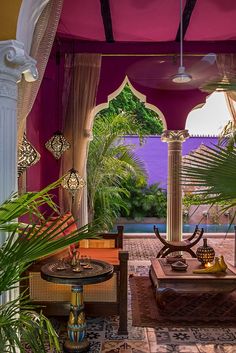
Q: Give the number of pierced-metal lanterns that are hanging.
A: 3